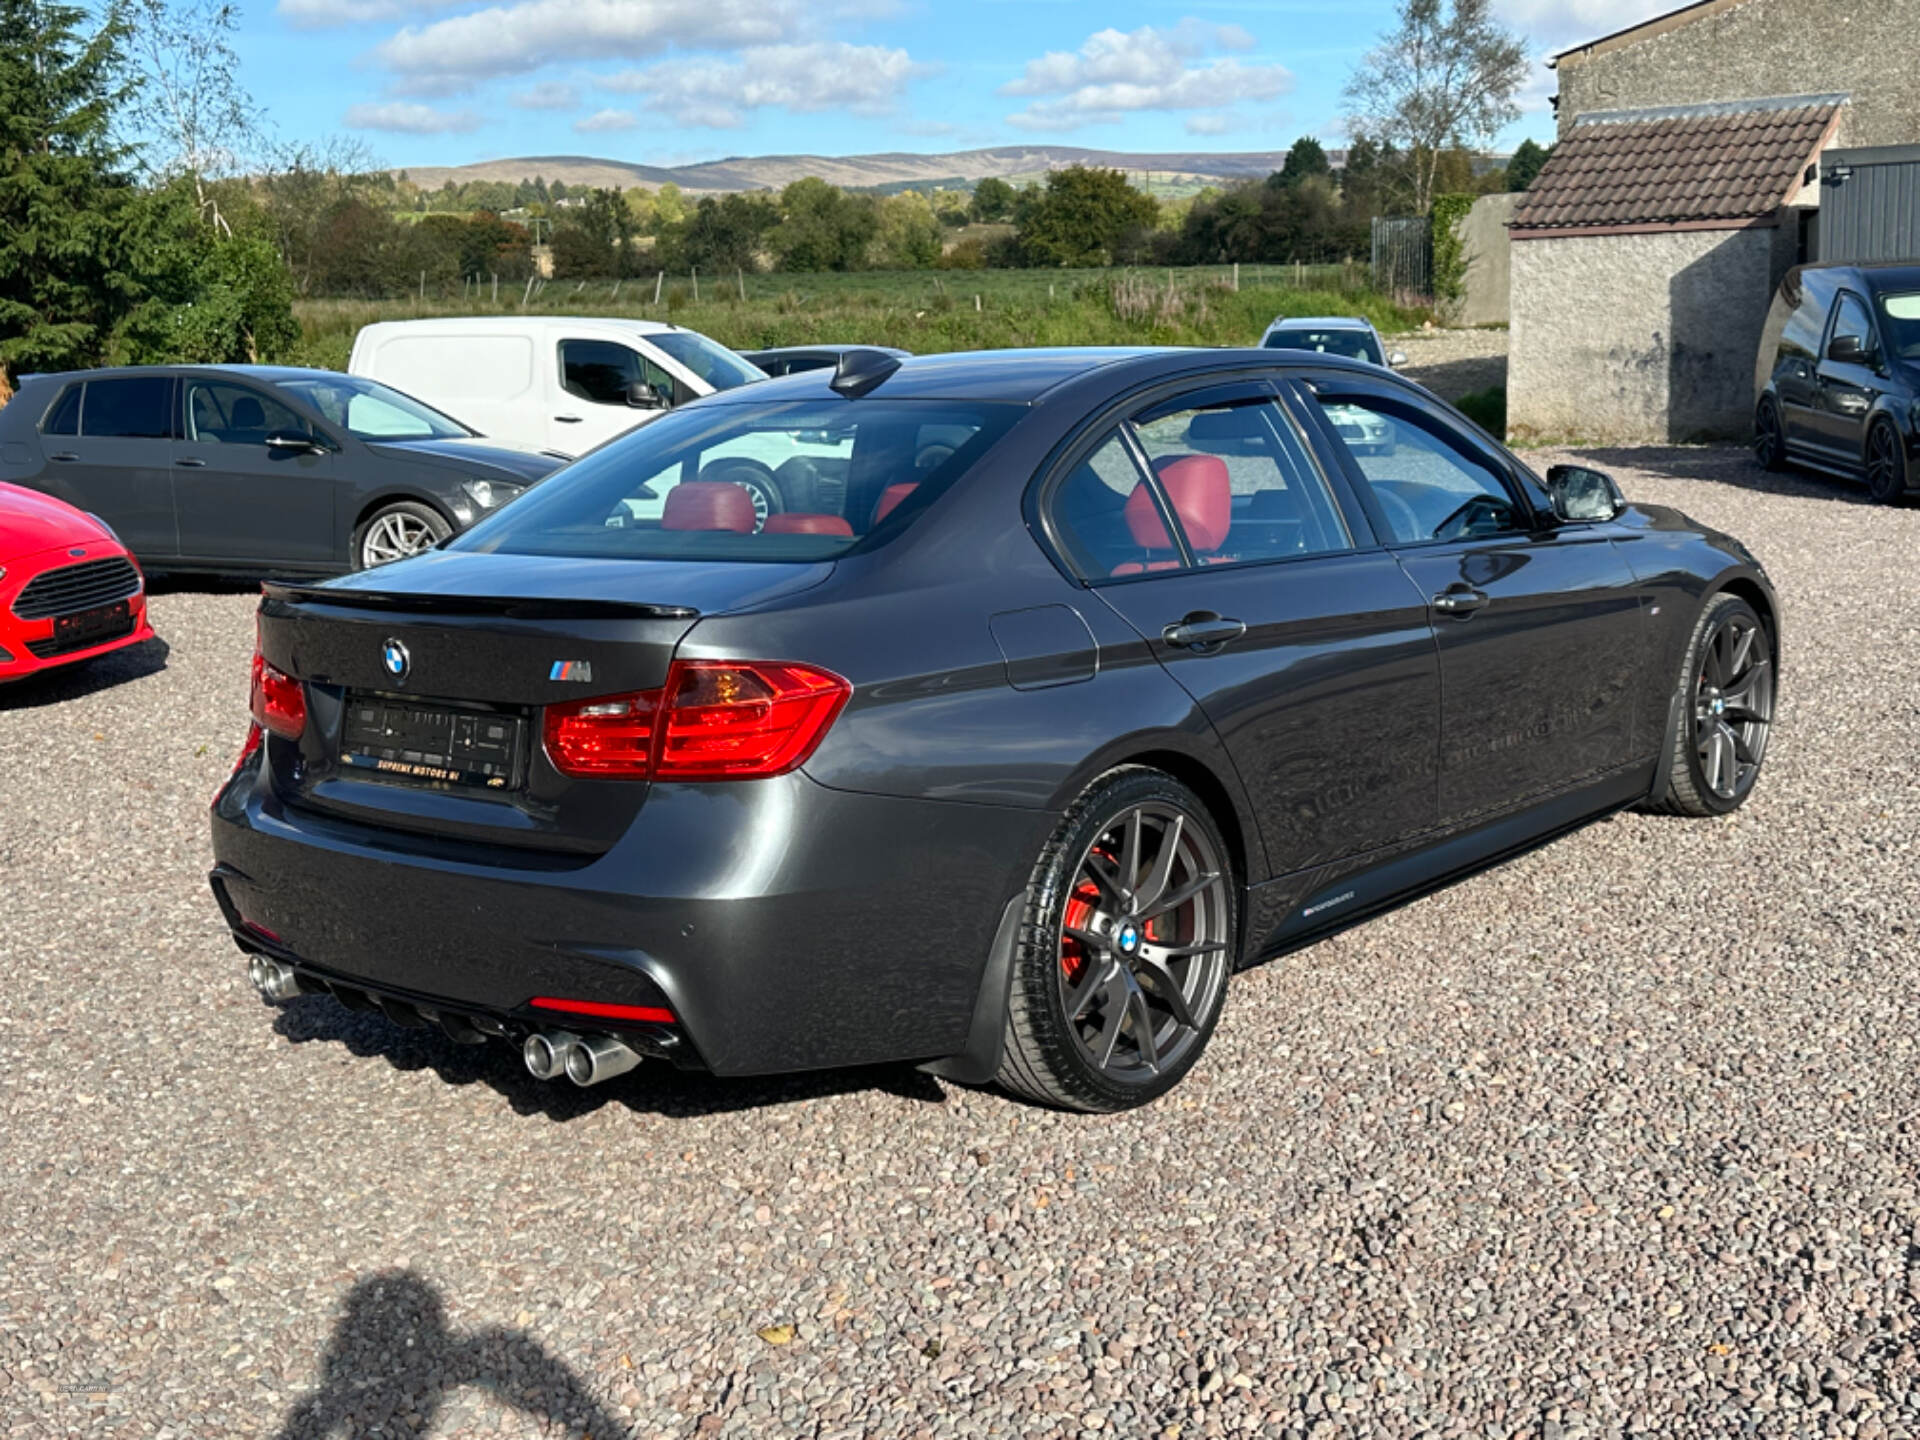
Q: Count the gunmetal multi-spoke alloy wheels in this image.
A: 2